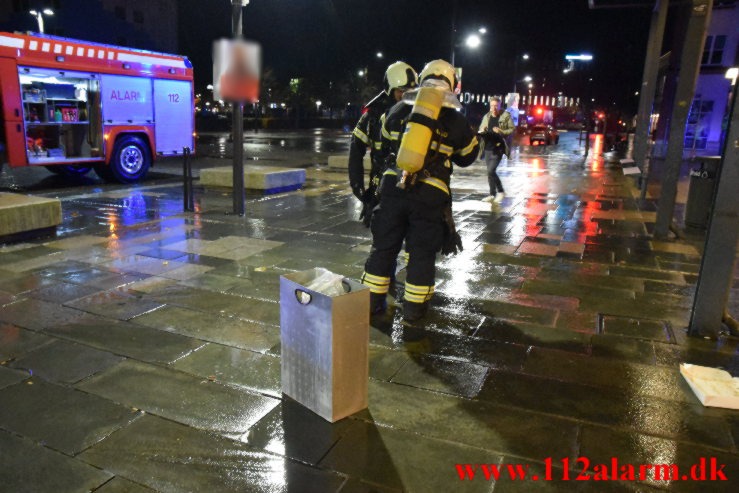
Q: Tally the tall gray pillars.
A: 3